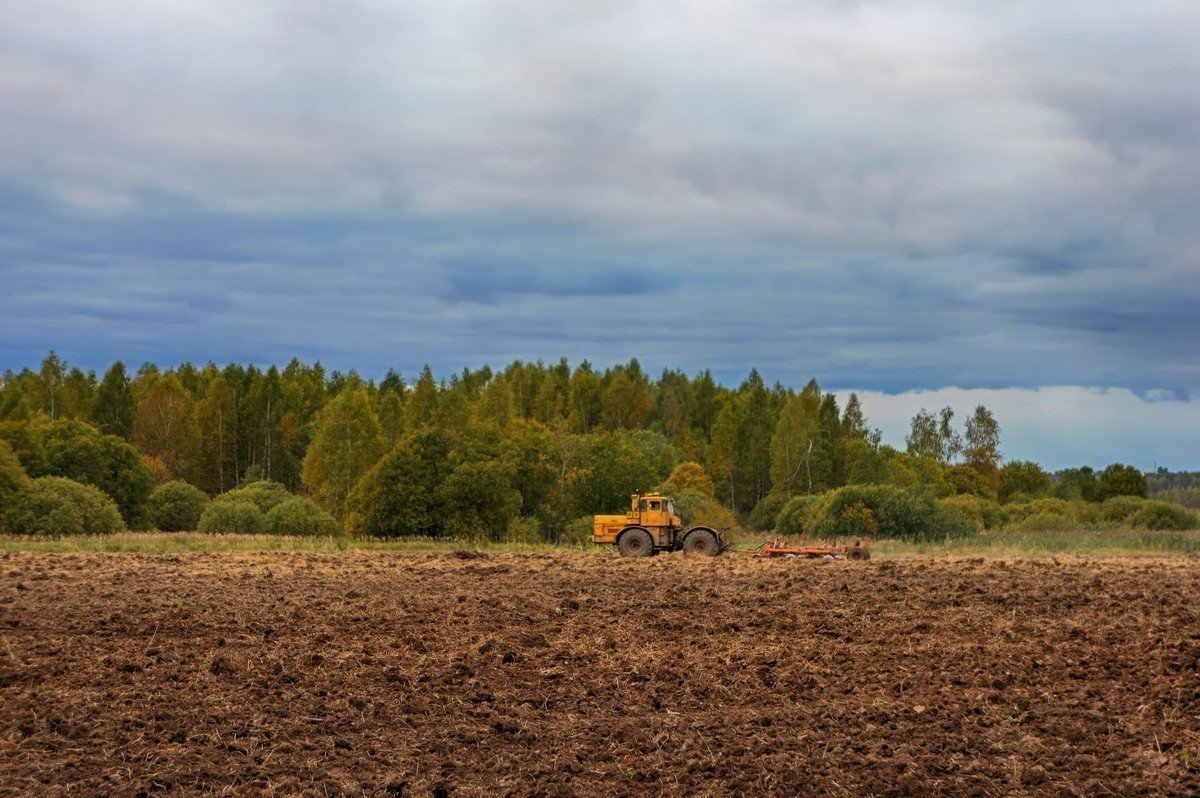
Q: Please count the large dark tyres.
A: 2